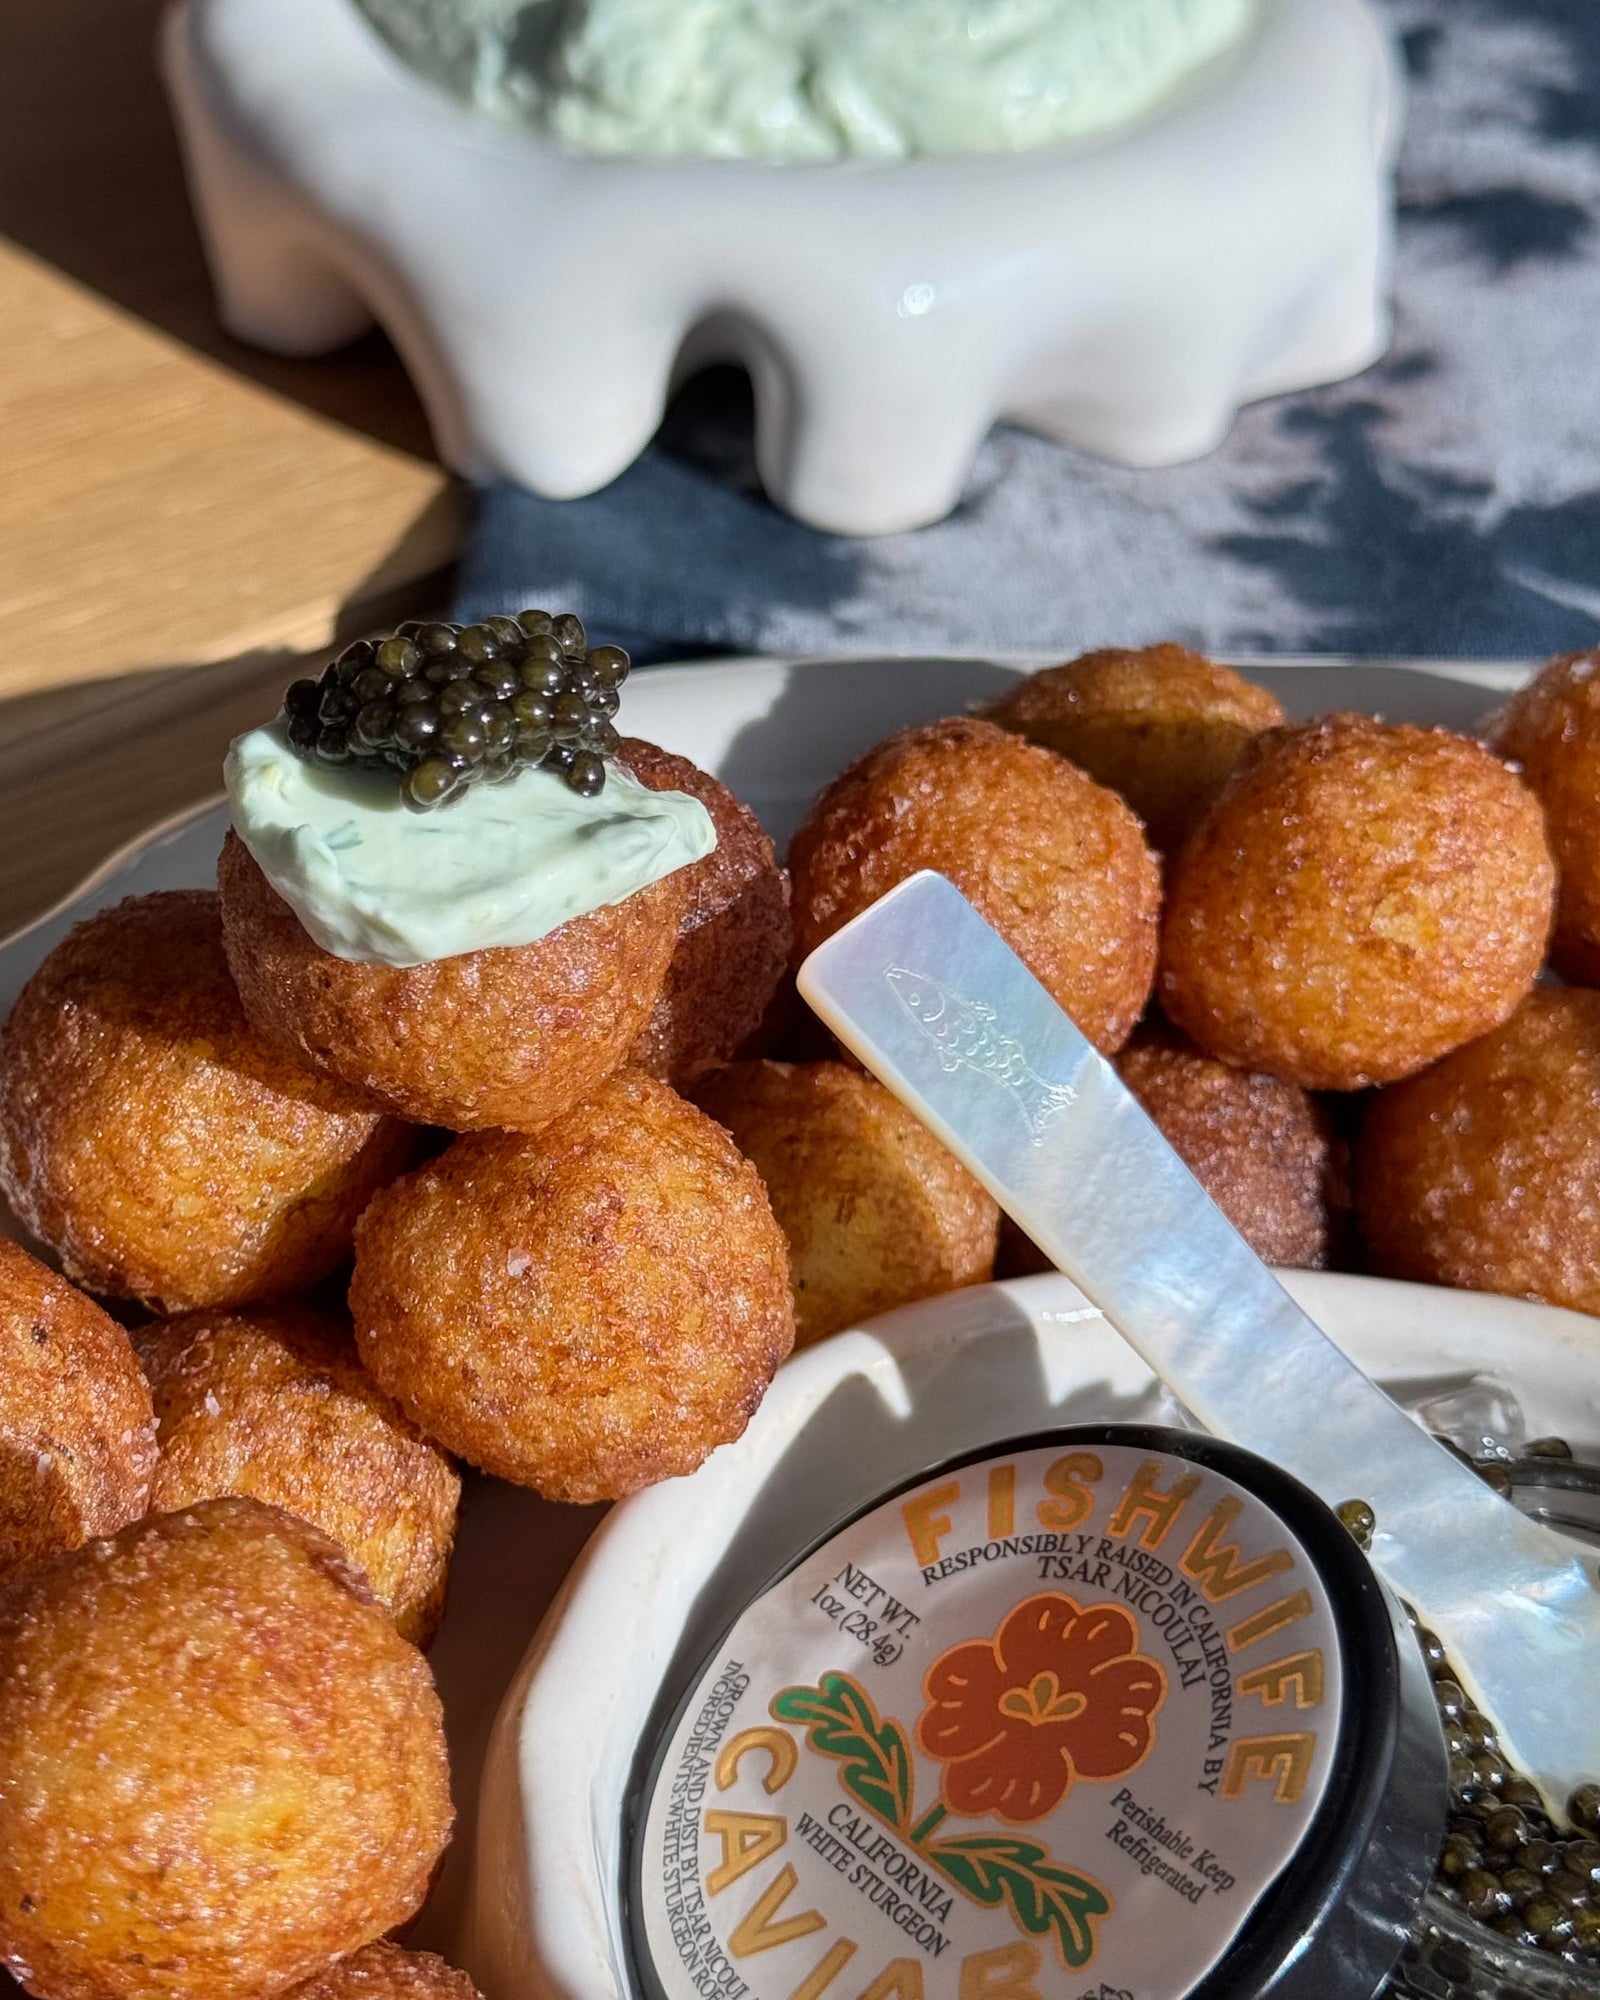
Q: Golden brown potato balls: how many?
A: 15